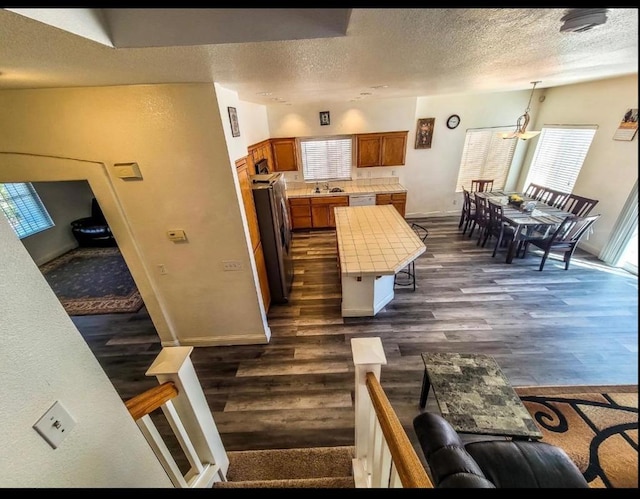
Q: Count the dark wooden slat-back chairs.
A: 8